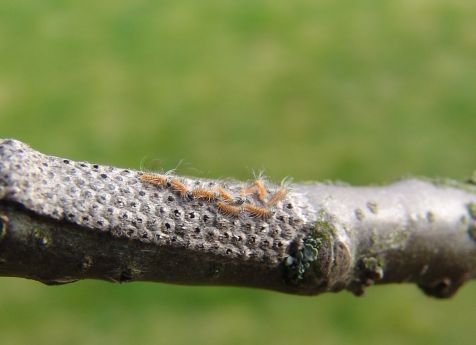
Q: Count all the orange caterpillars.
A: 9